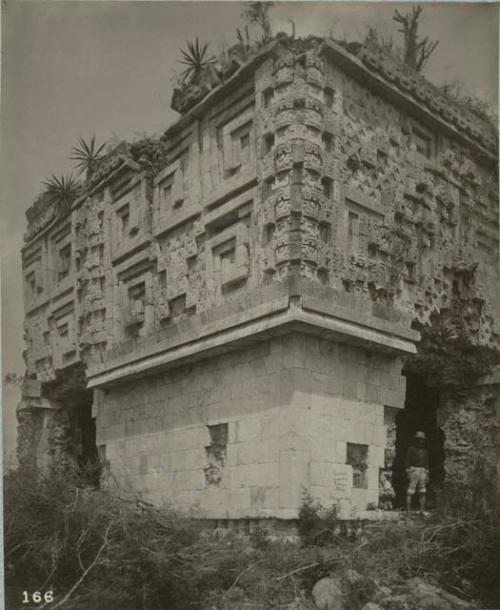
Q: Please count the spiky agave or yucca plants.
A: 3